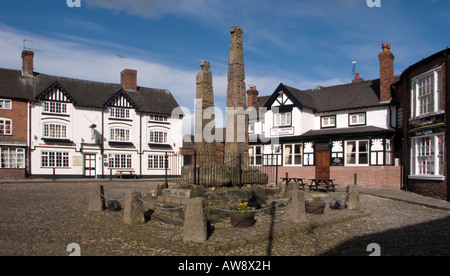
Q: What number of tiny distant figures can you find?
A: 0